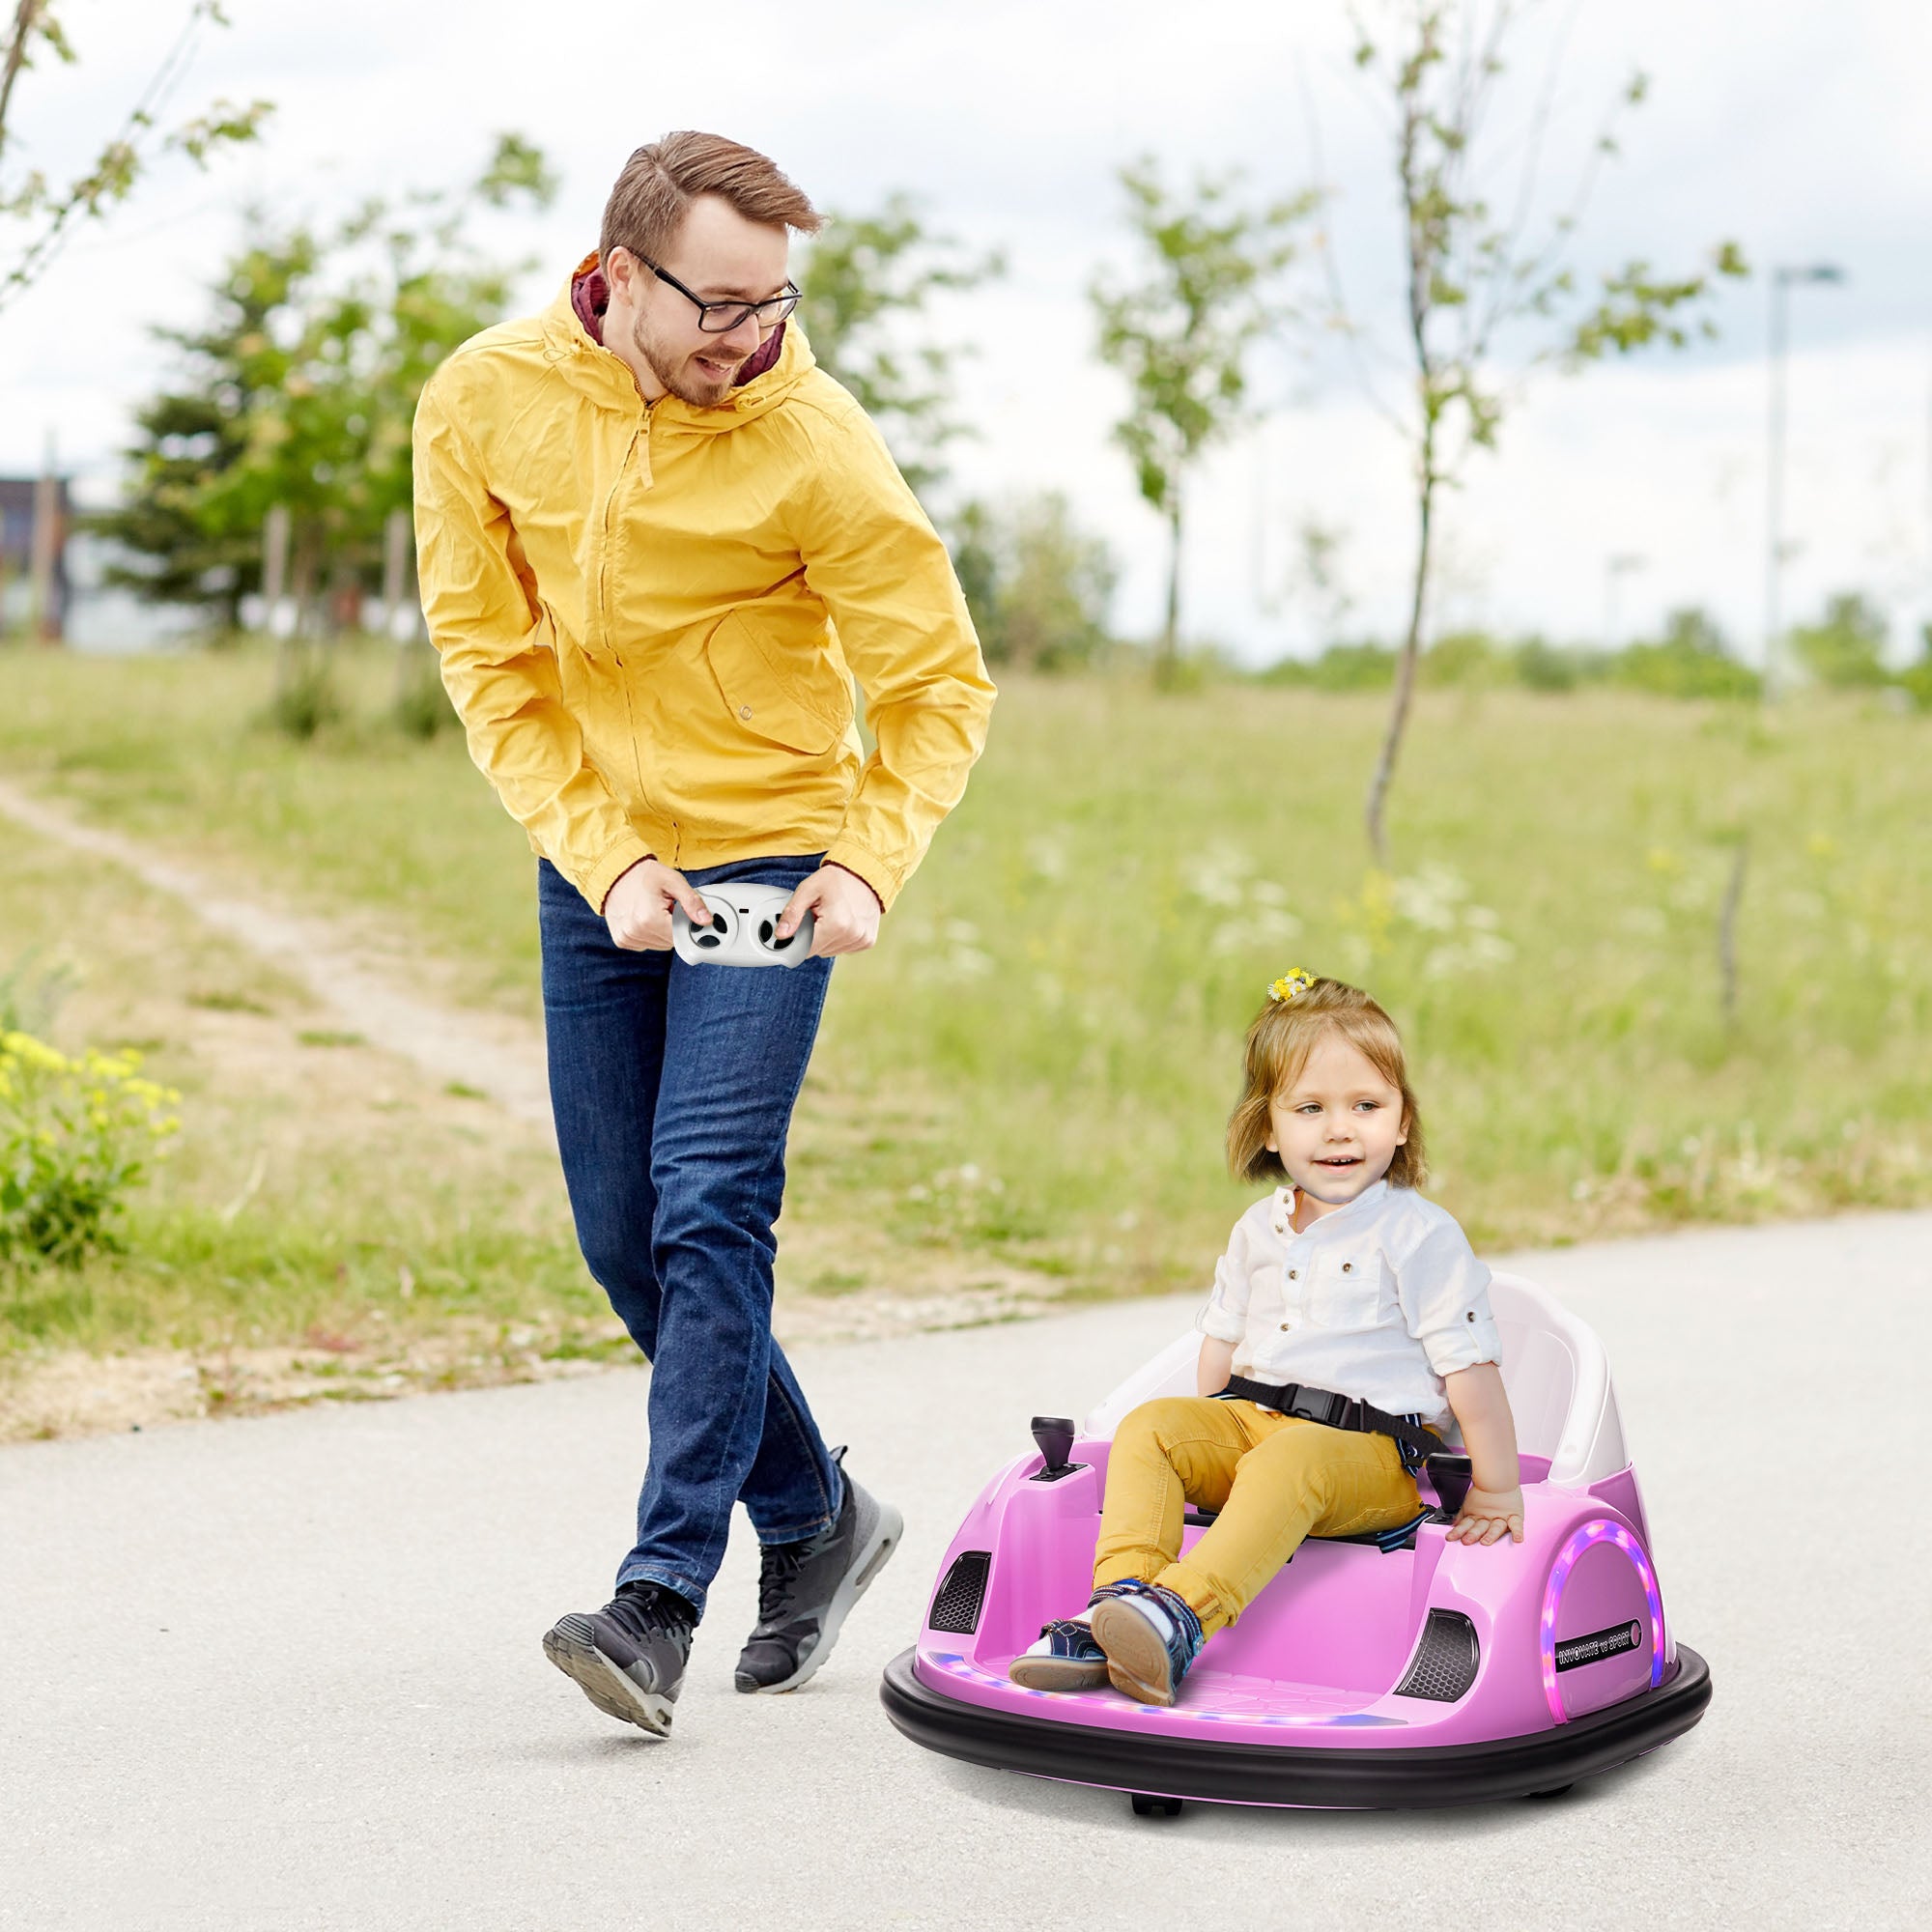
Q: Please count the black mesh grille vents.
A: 2